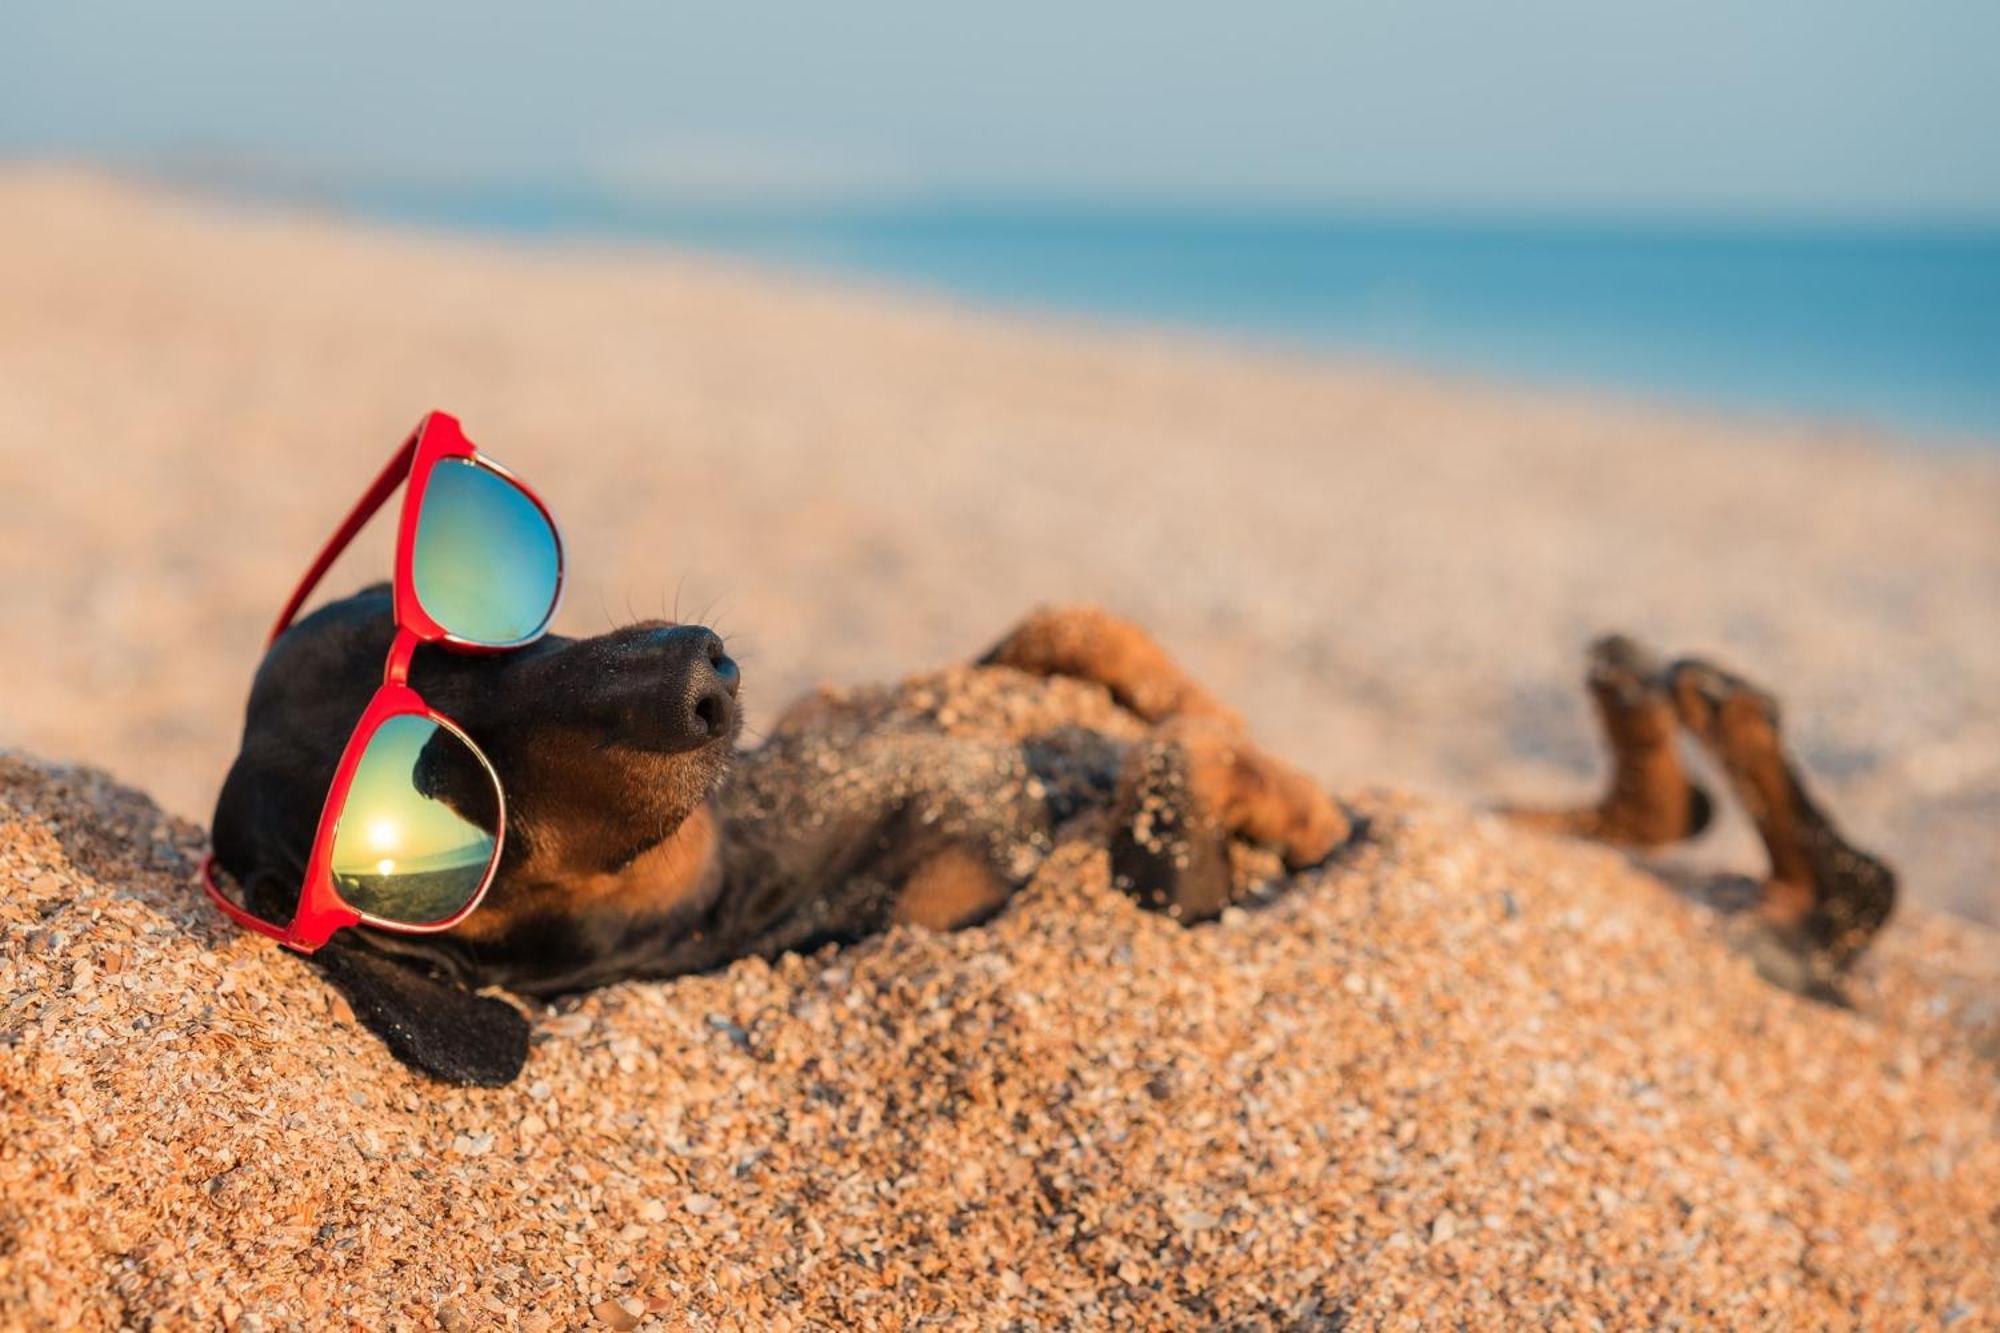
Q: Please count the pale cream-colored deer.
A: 0